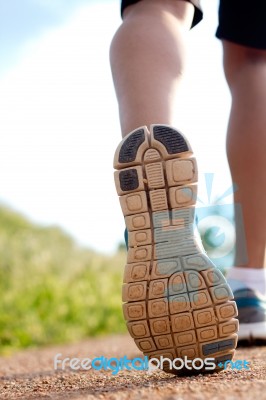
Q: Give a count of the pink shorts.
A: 0